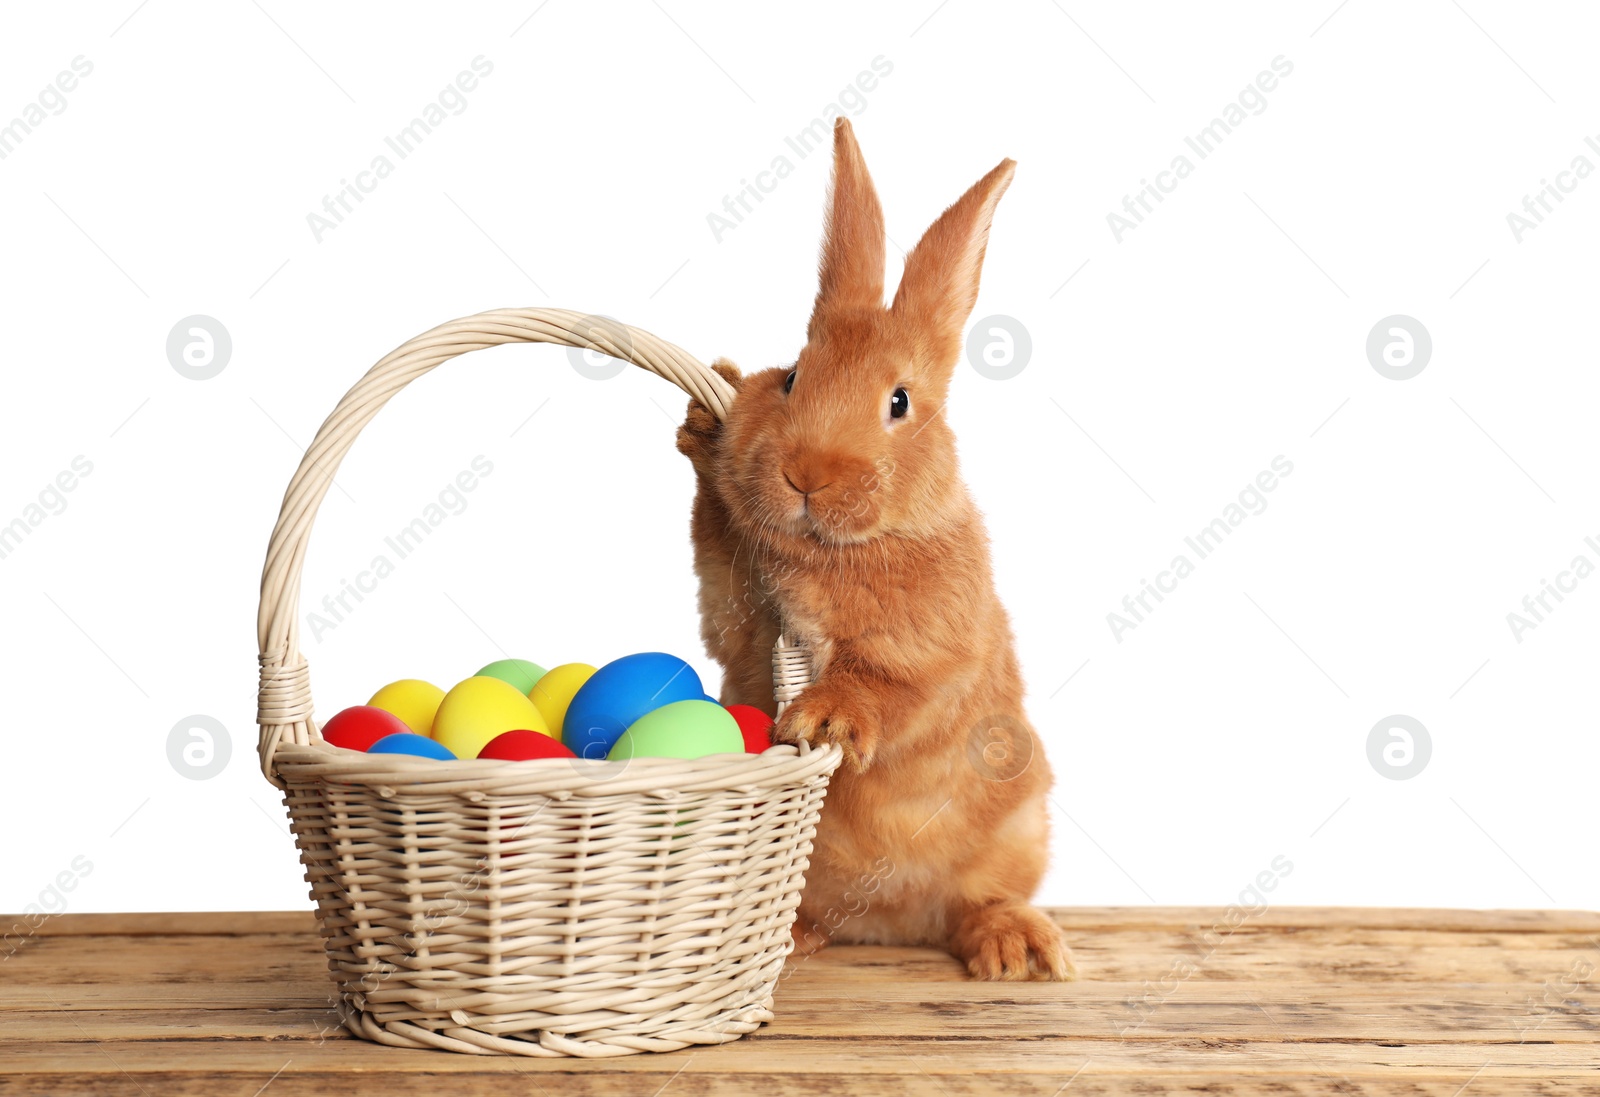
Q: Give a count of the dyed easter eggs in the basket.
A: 11